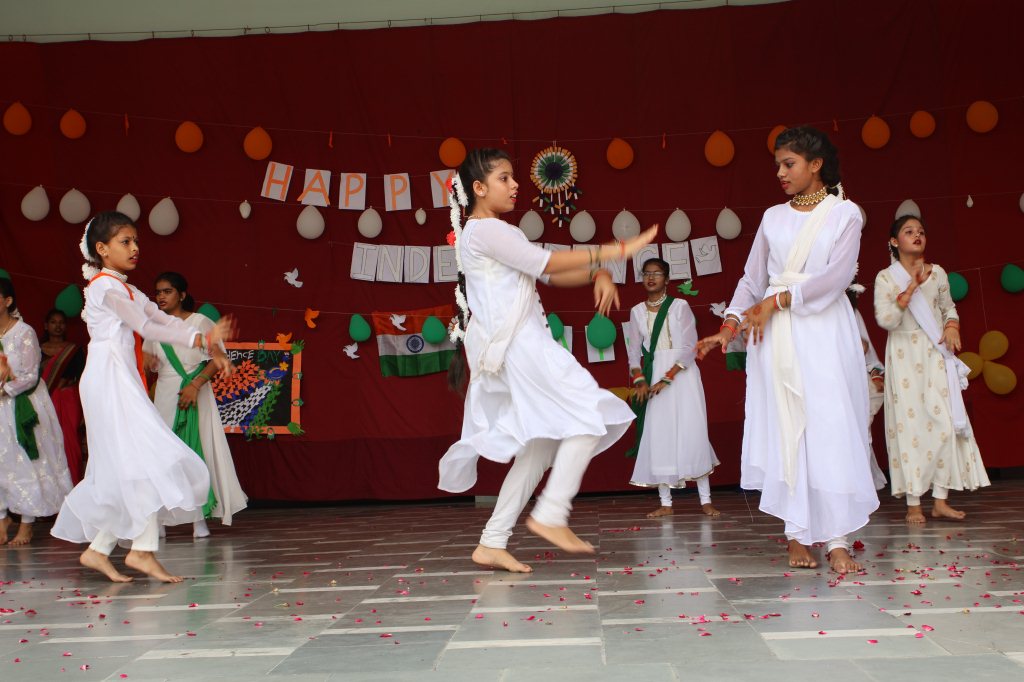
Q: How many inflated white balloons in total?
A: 14